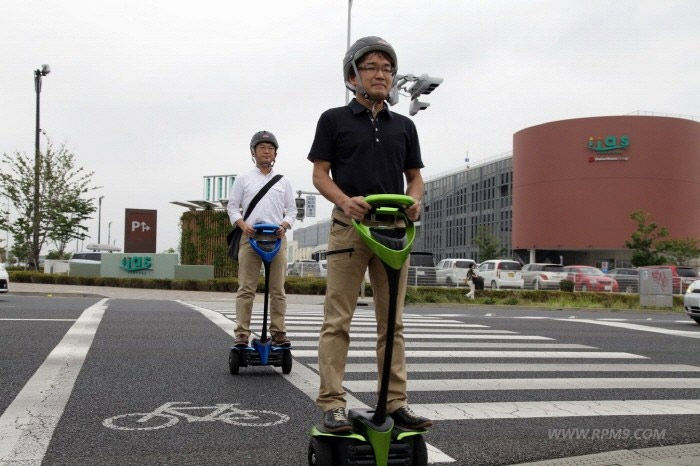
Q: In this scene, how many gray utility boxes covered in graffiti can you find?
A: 1